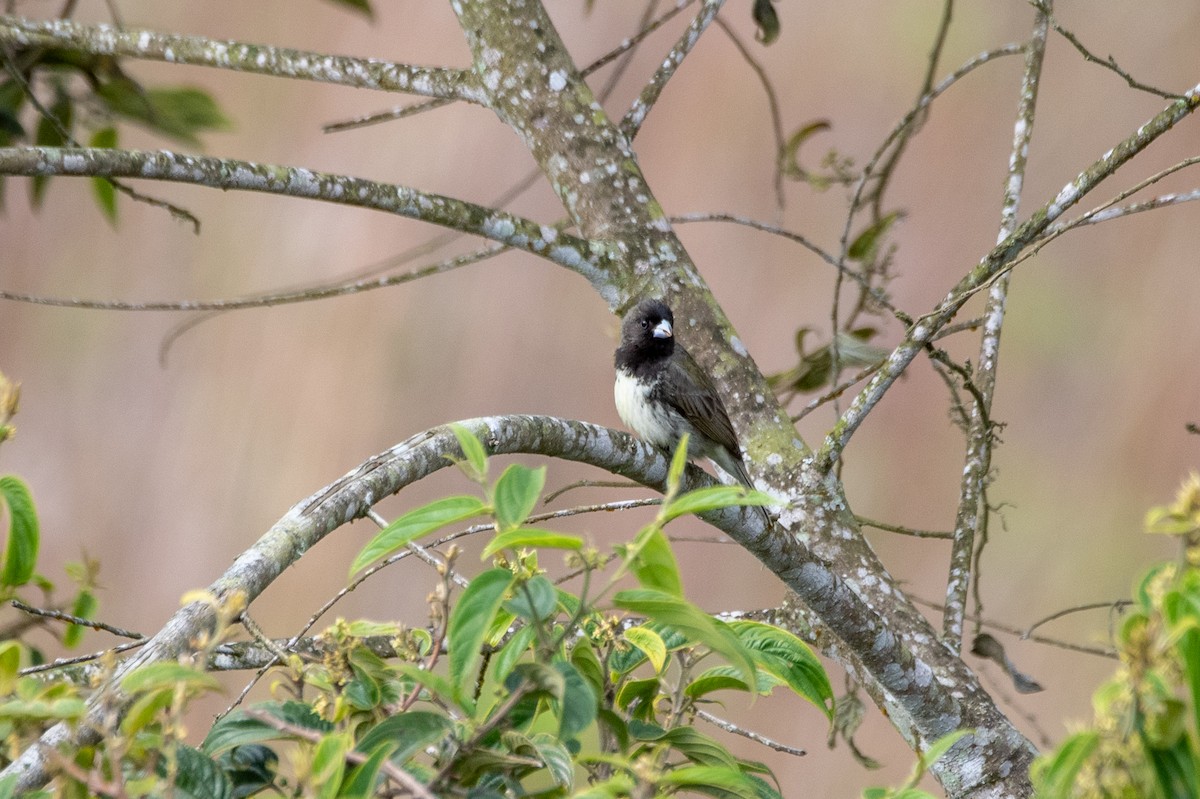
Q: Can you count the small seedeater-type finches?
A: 1